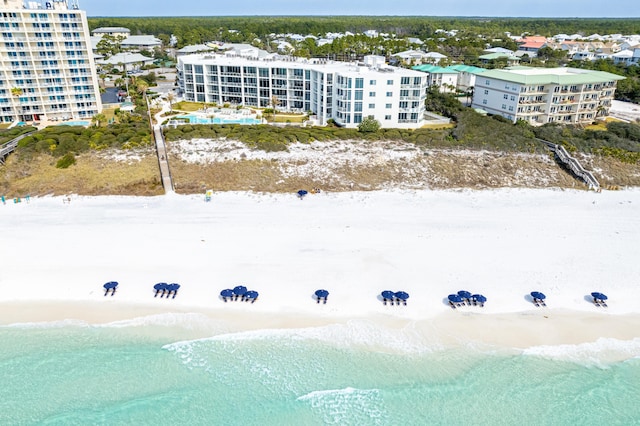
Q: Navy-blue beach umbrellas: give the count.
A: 15